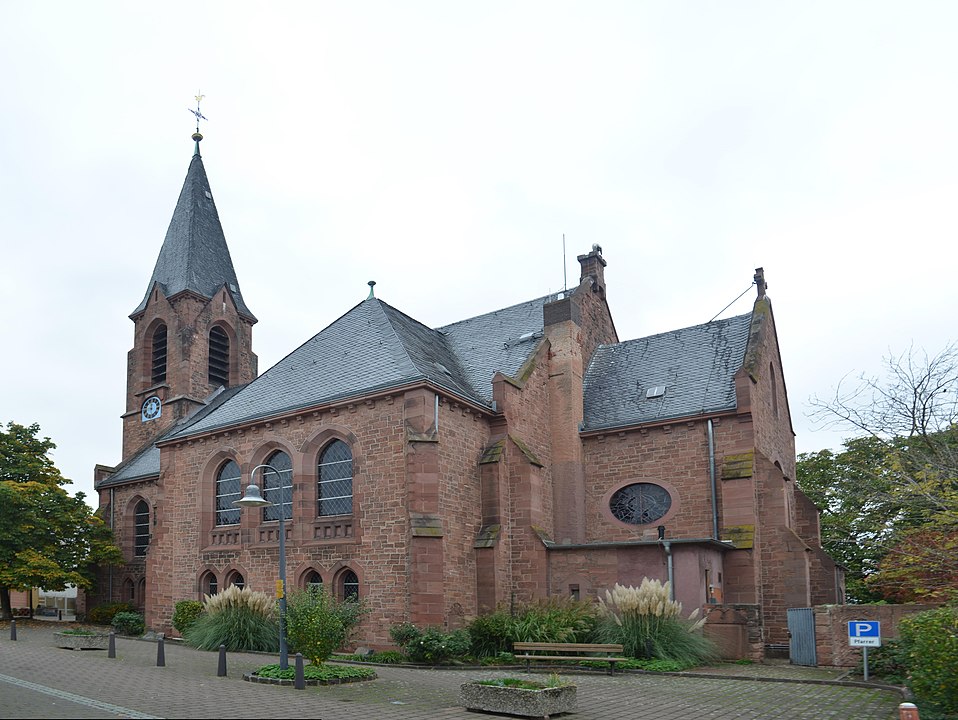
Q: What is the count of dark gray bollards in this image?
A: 5